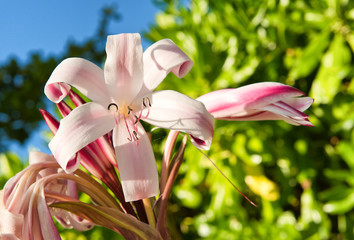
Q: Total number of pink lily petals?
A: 6